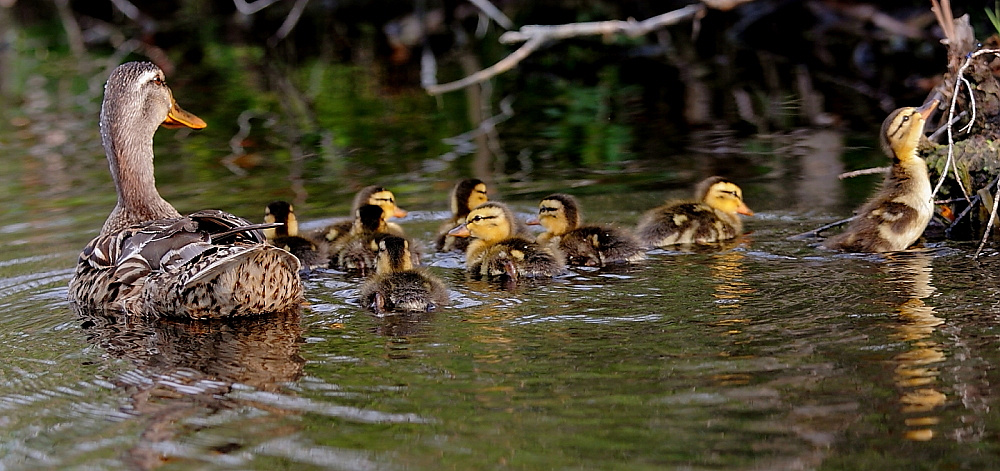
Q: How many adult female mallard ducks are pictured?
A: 1